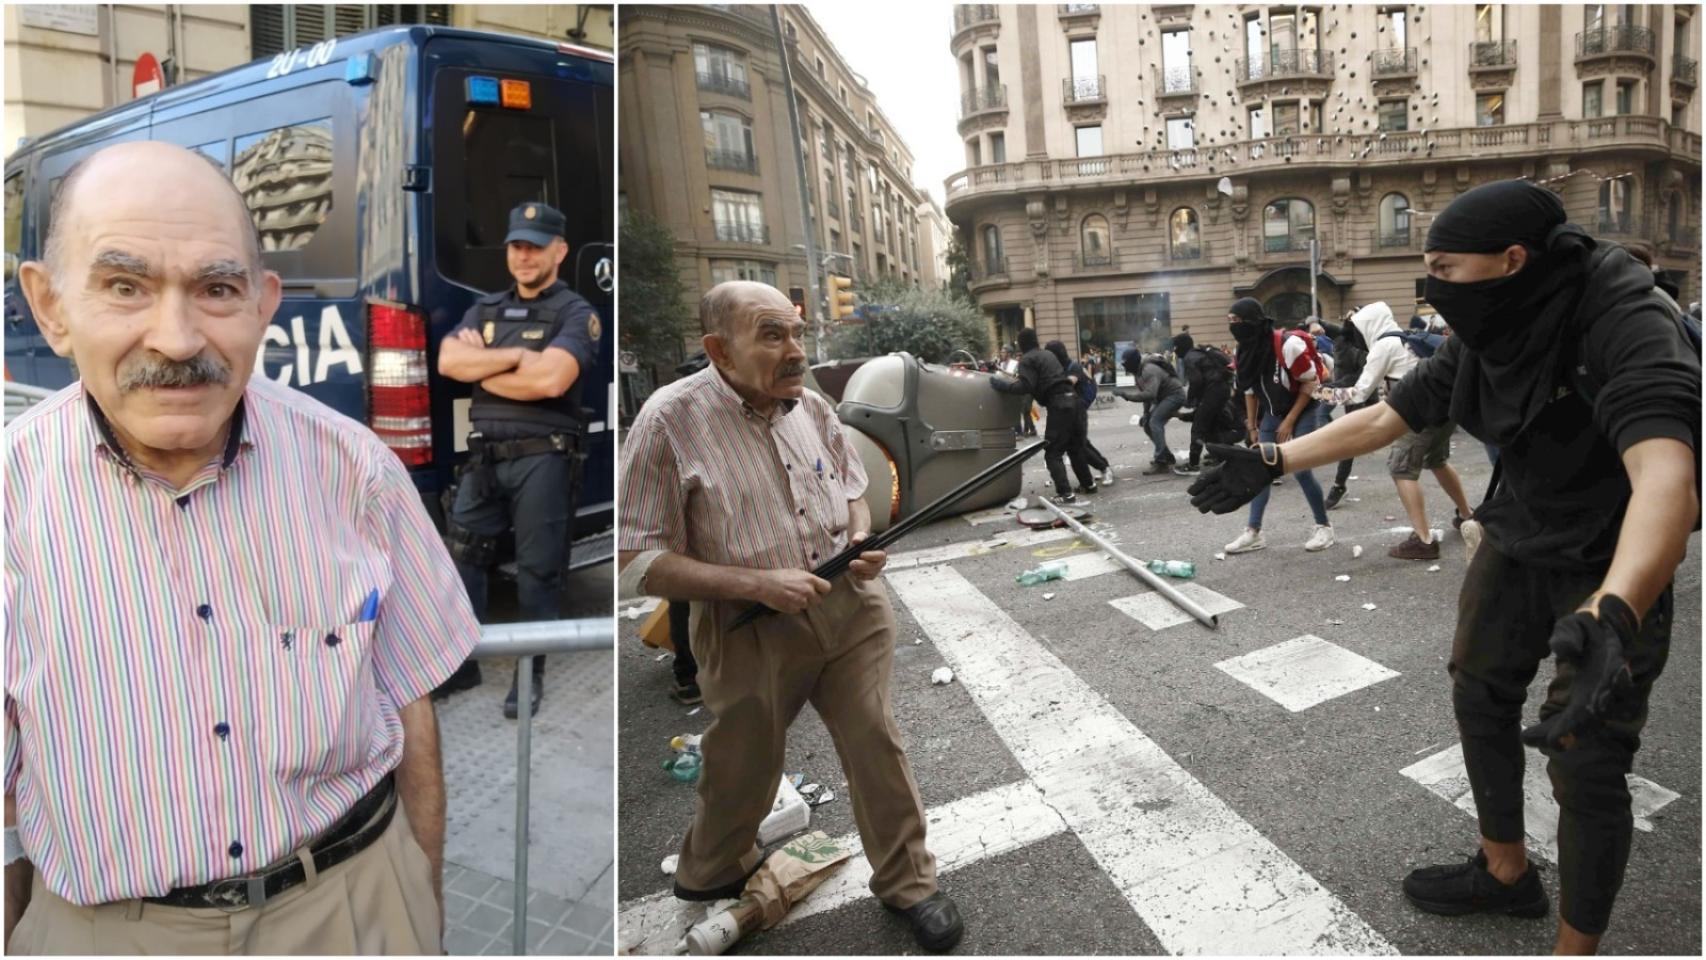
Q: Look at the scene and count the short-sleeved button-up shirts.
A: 2